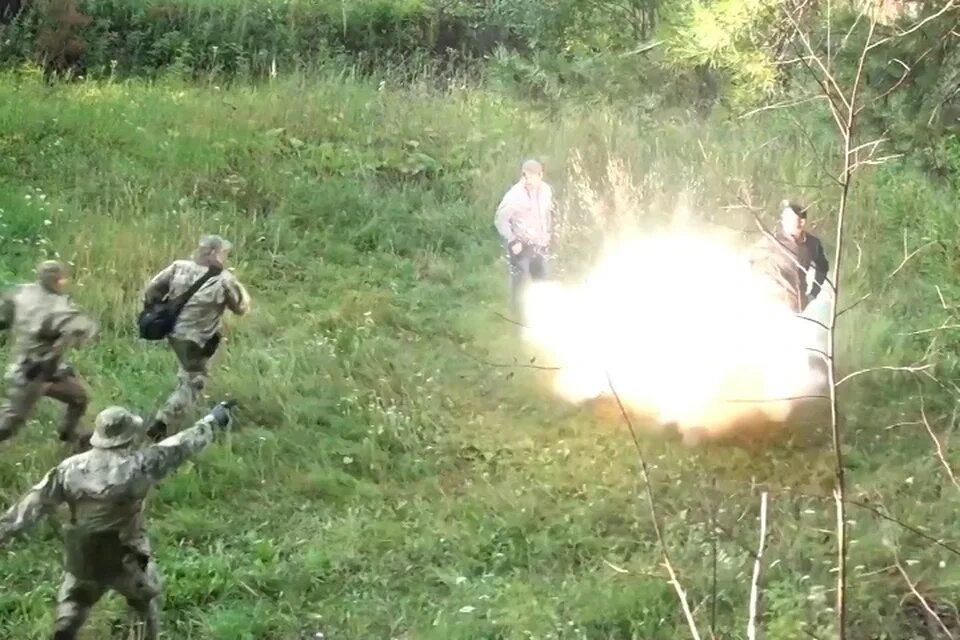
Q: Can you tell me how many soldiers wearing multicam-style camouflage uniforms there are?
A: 3